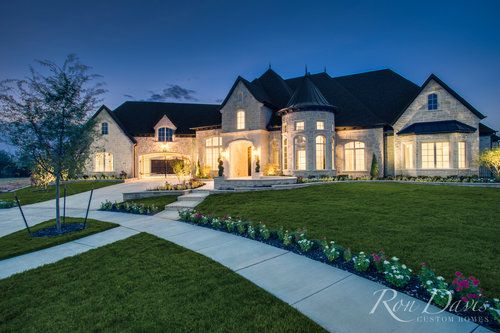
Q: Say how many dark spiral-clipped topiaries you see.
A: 2